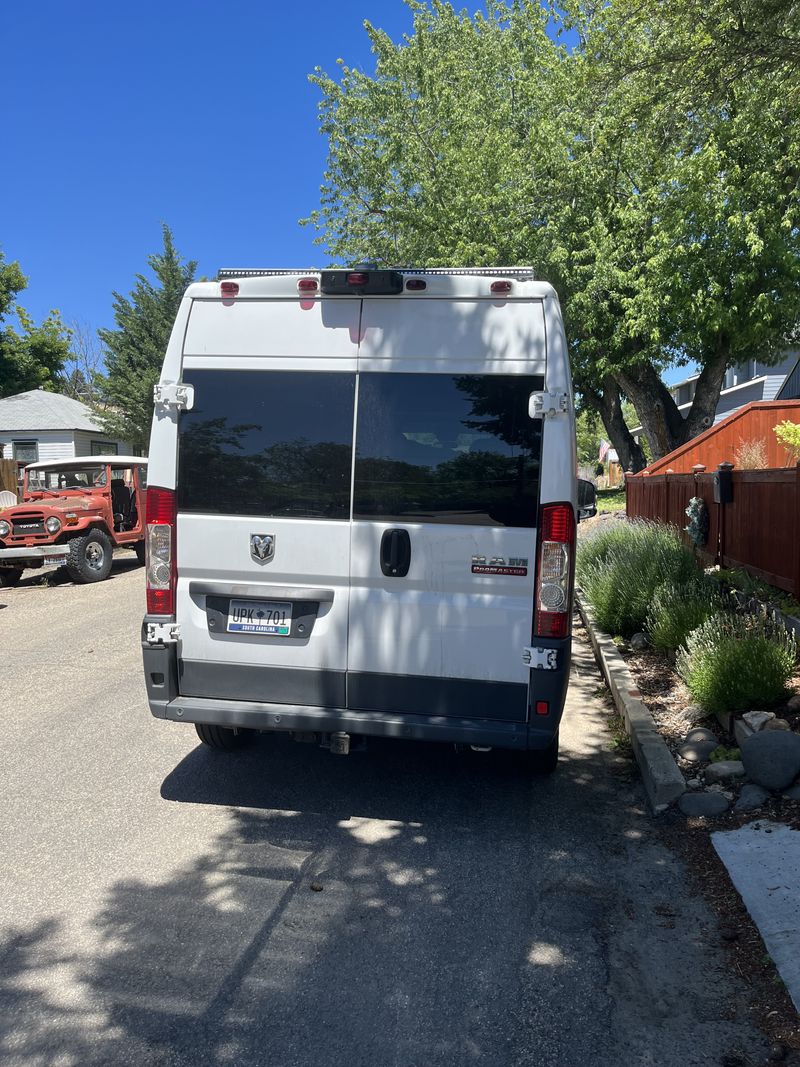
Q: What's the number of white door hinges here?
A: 4